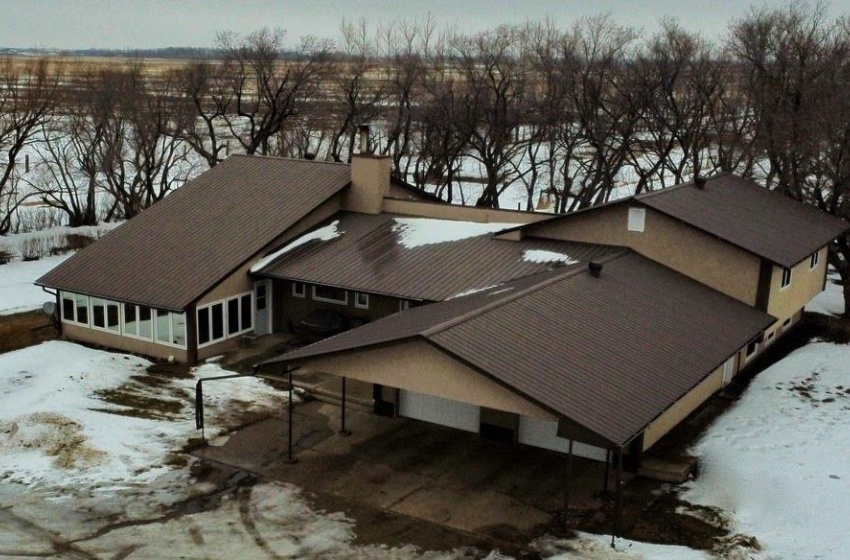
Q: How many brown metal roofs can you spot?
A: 4